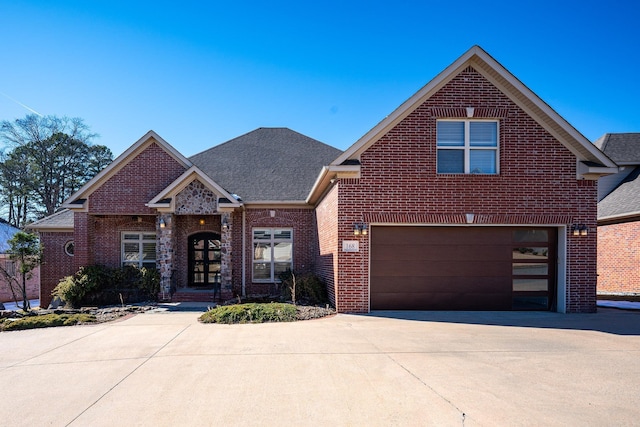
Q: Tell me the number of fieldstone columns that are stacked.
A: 2